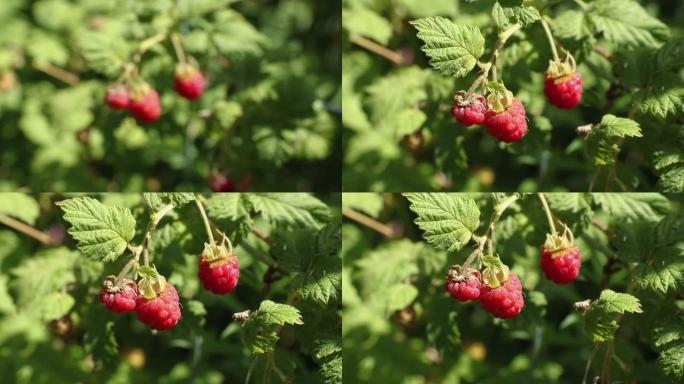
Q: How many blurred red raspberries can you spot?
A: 4